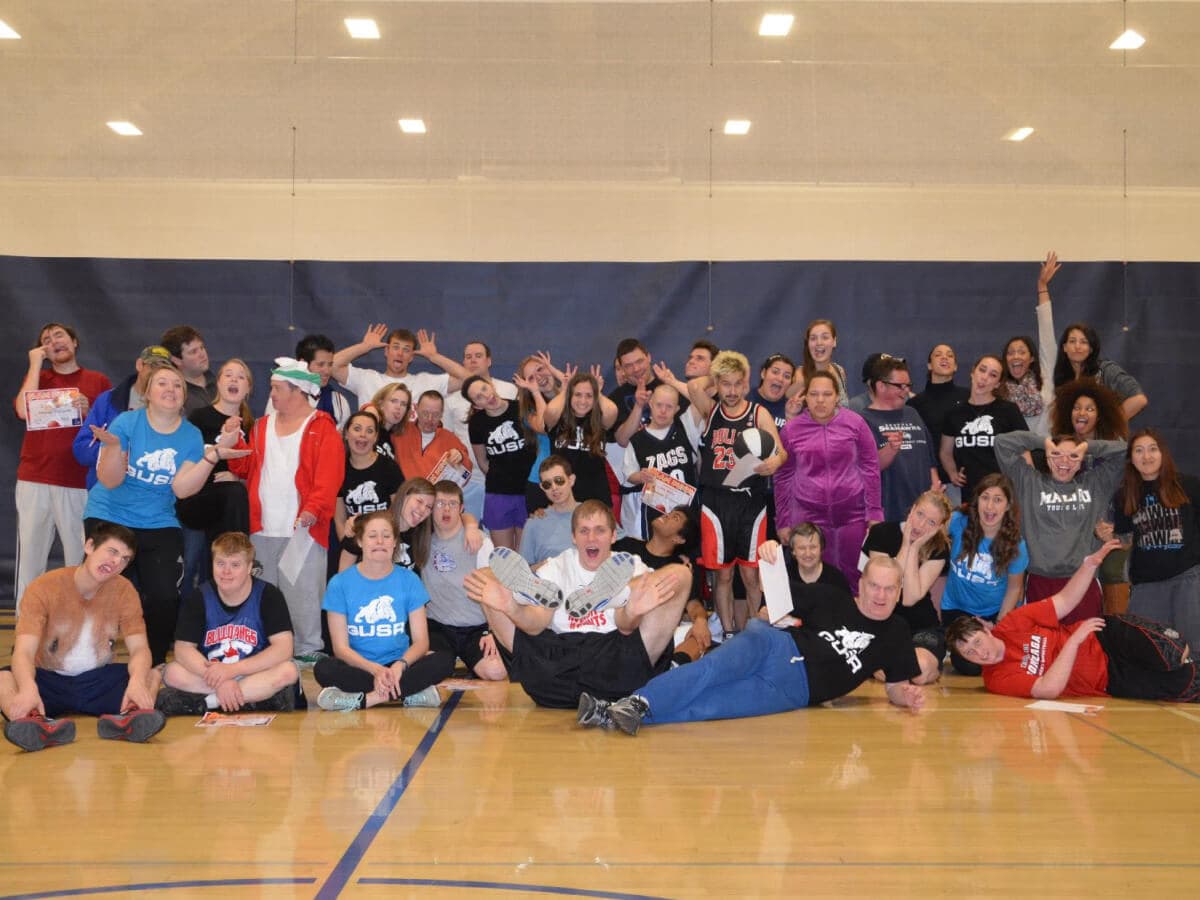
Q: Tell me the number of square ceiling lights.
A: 8